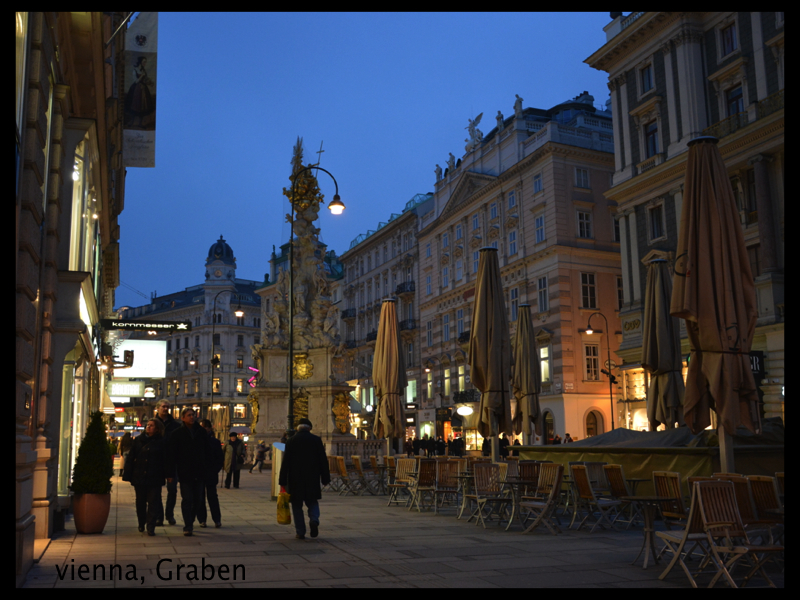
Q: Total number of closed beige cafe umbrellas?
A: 5